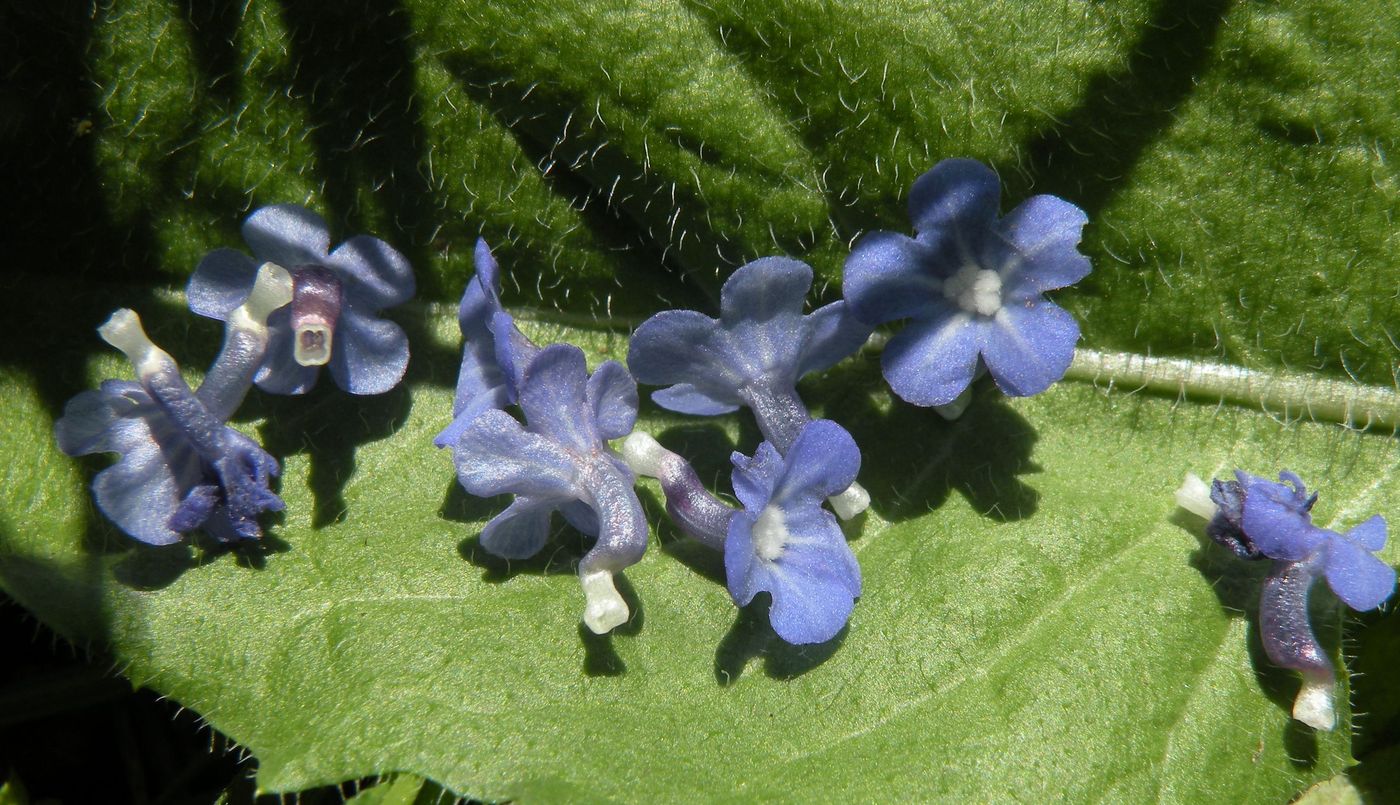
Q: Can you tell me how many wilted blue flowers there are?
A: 2